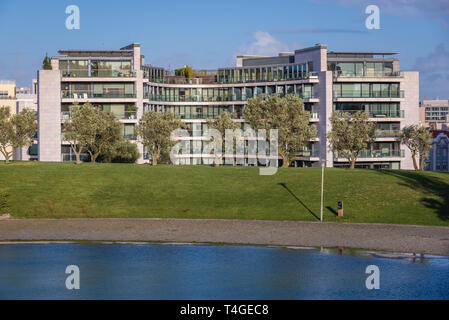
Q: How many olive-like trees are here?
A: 8